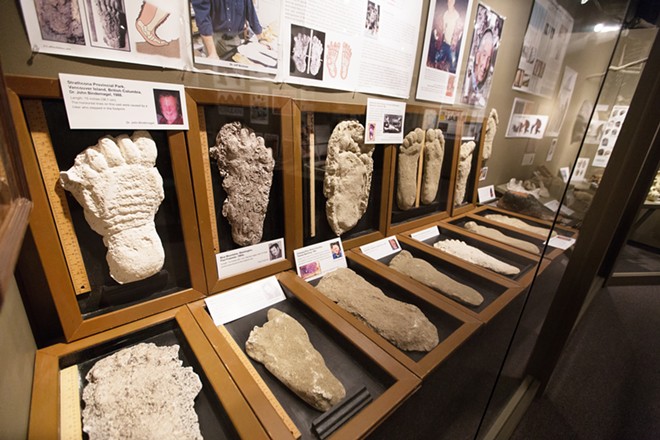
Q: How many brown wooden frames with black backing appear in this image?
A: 12